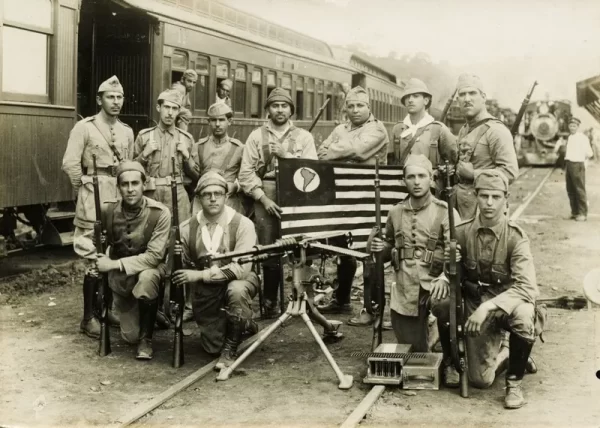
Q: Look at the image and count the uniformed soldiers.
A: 11